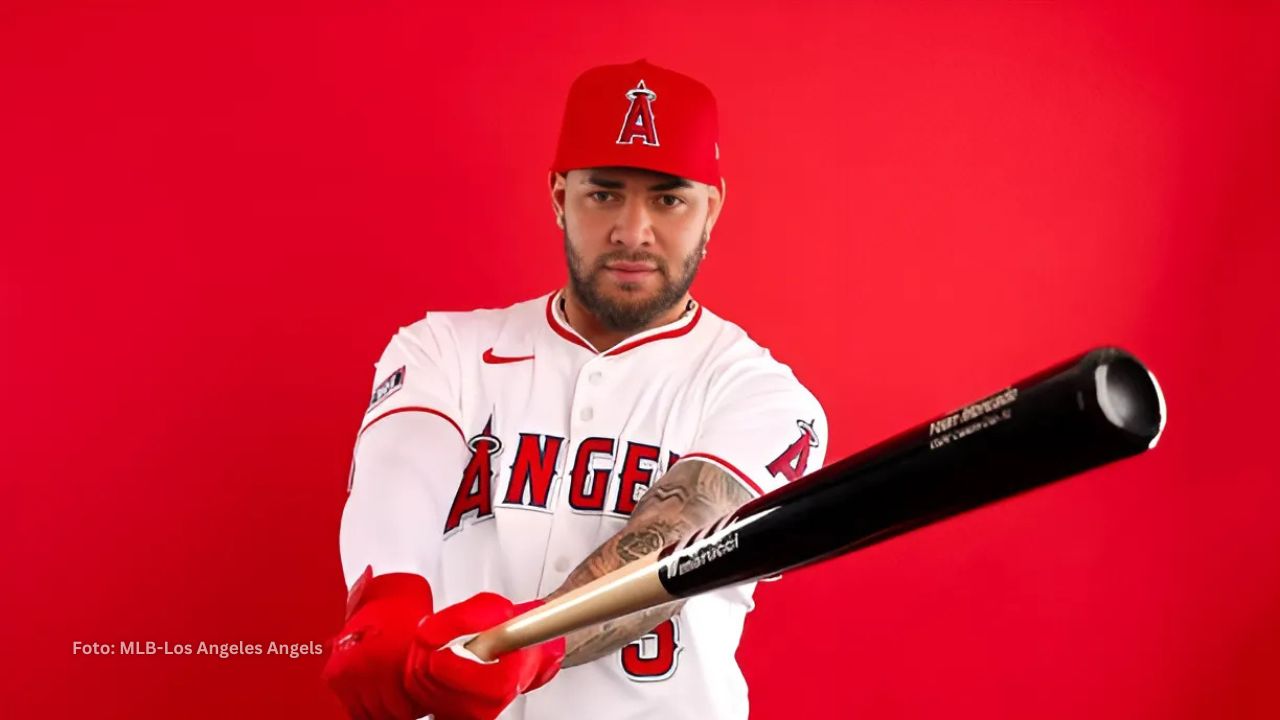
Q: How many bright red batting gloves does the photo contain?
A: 2